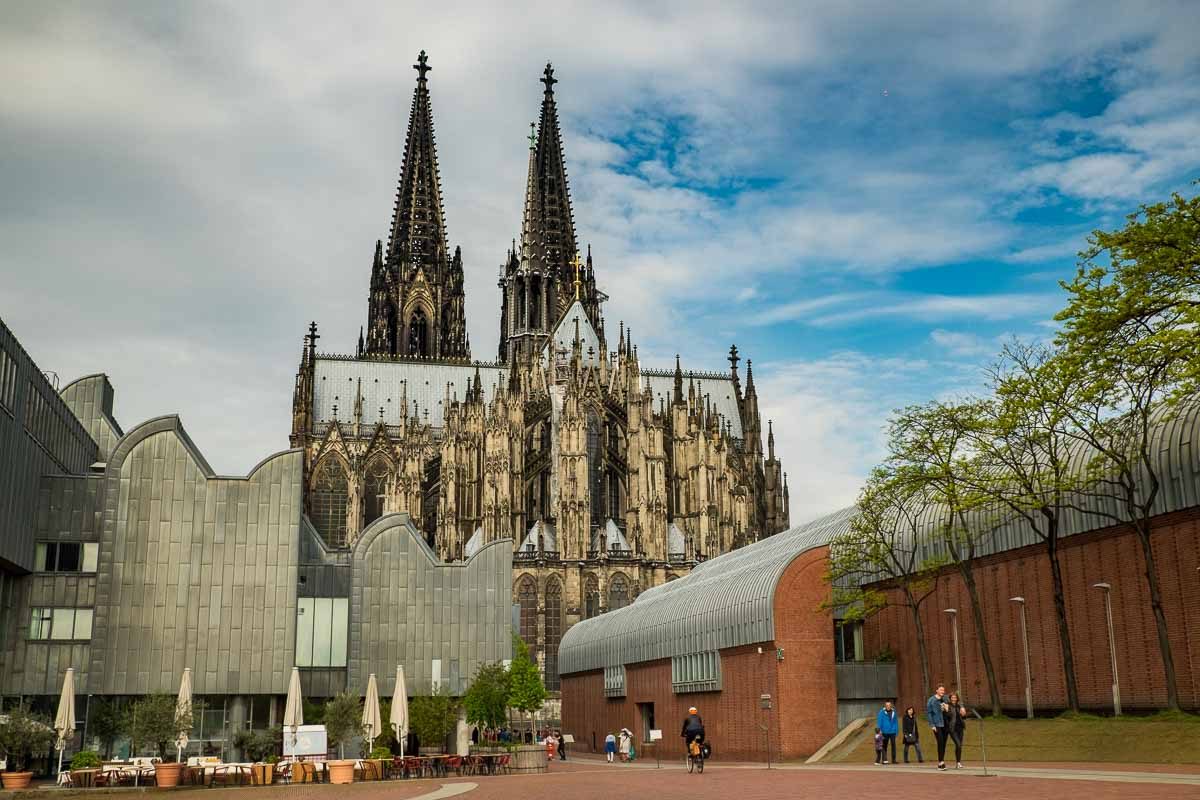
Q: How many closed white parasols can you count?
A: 5